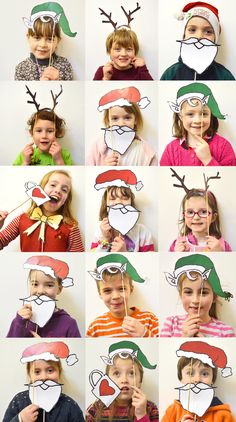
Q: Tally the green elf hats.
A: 5